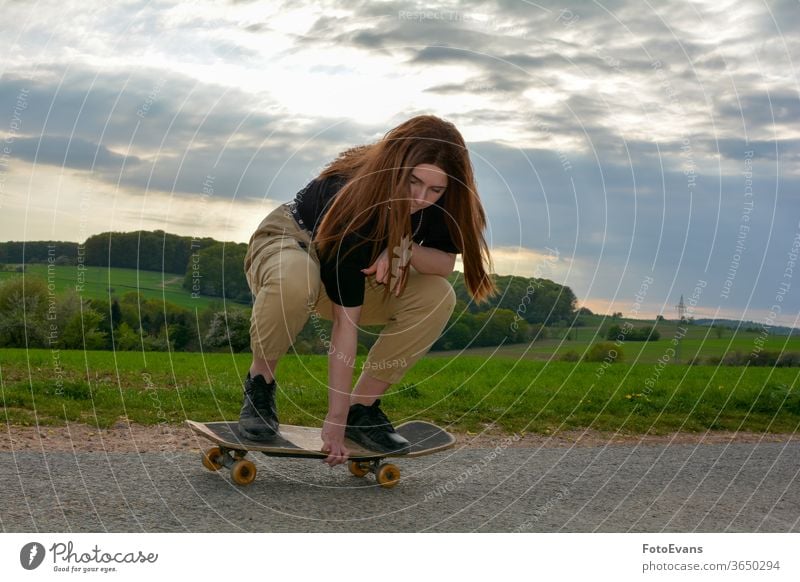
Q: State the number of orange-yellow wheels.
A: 4